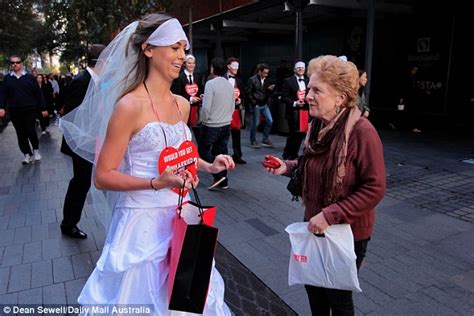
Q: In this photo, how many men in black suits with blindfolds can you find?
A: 3